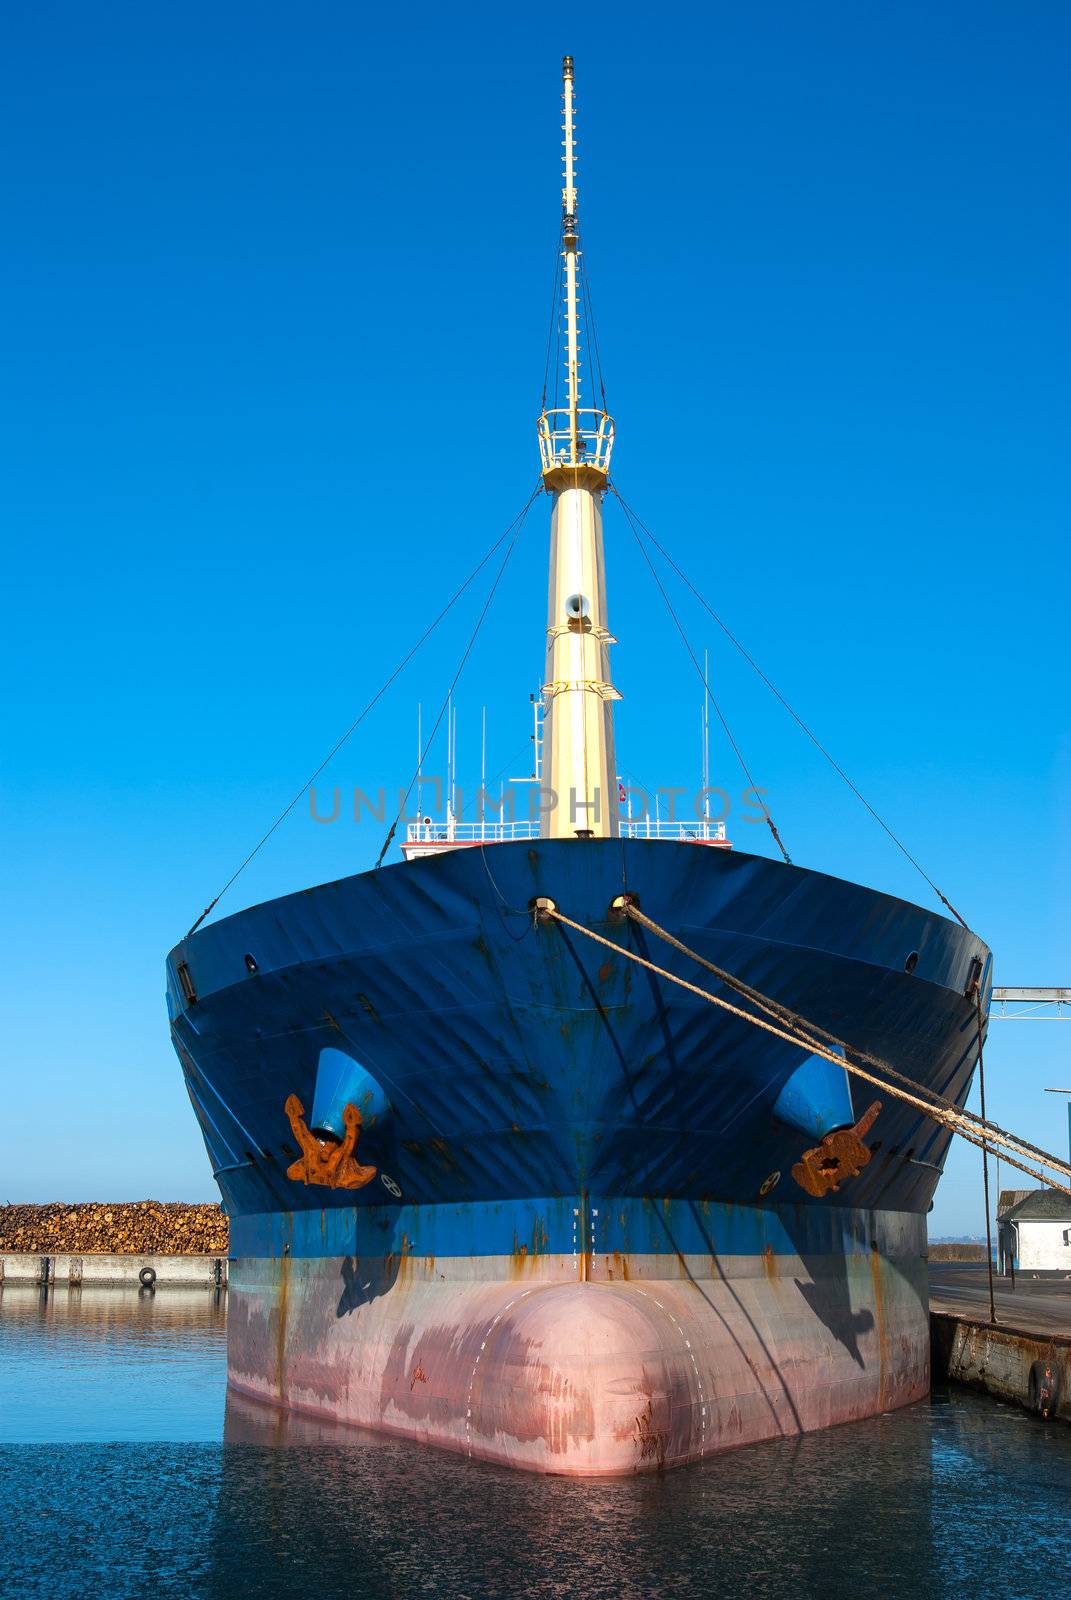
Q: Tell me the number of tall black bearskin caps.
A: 0